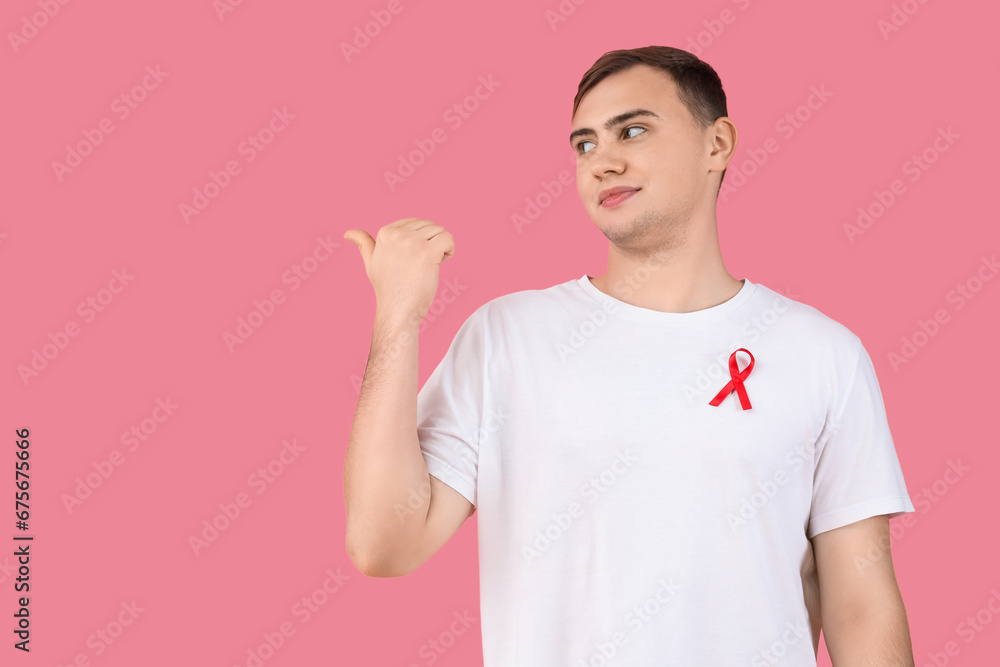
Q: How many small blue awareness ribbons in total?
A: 0